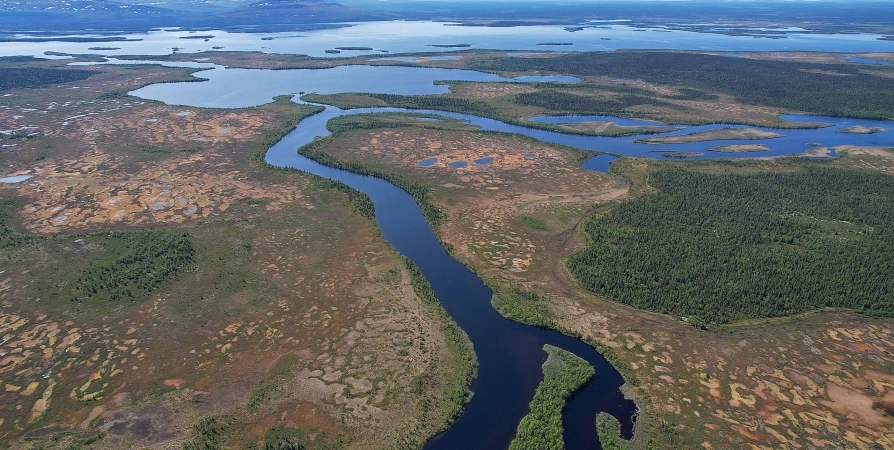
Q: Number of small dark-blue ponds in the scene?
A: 4